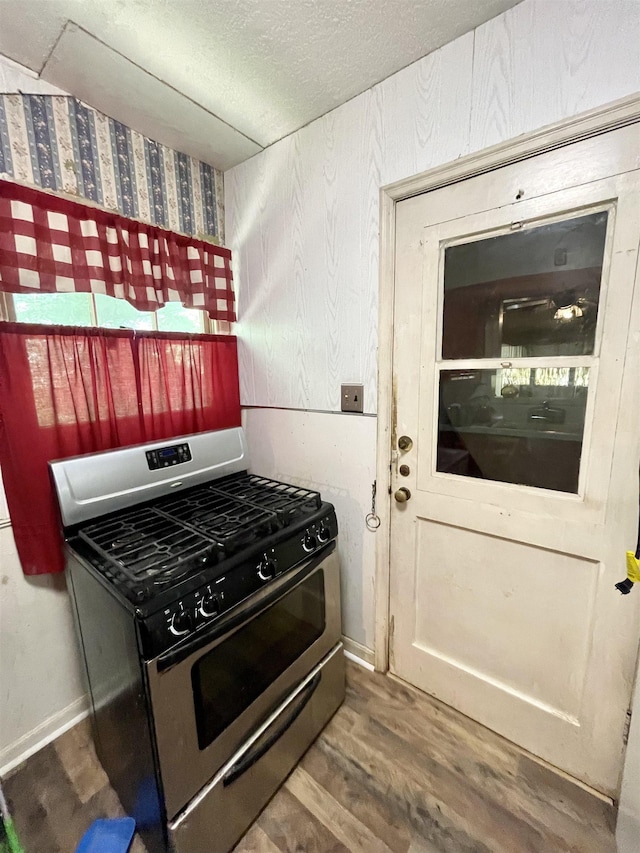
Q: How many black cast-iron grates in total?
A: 3